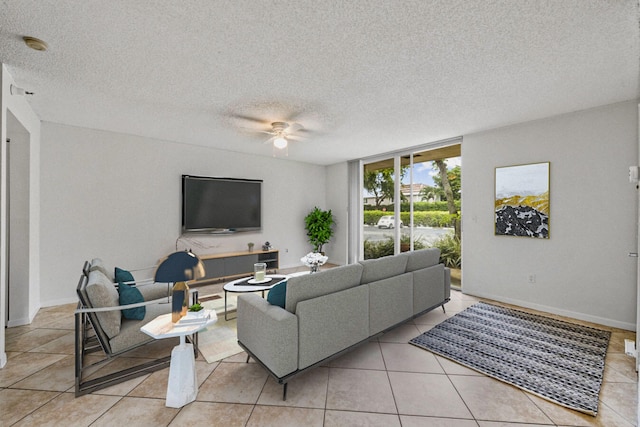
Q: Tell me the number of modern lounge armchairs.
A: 2